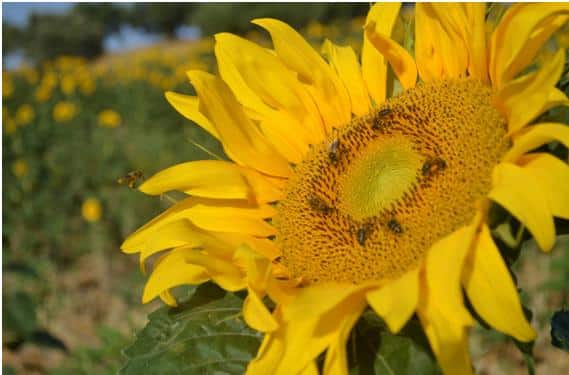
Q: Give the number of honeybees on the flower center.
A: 6